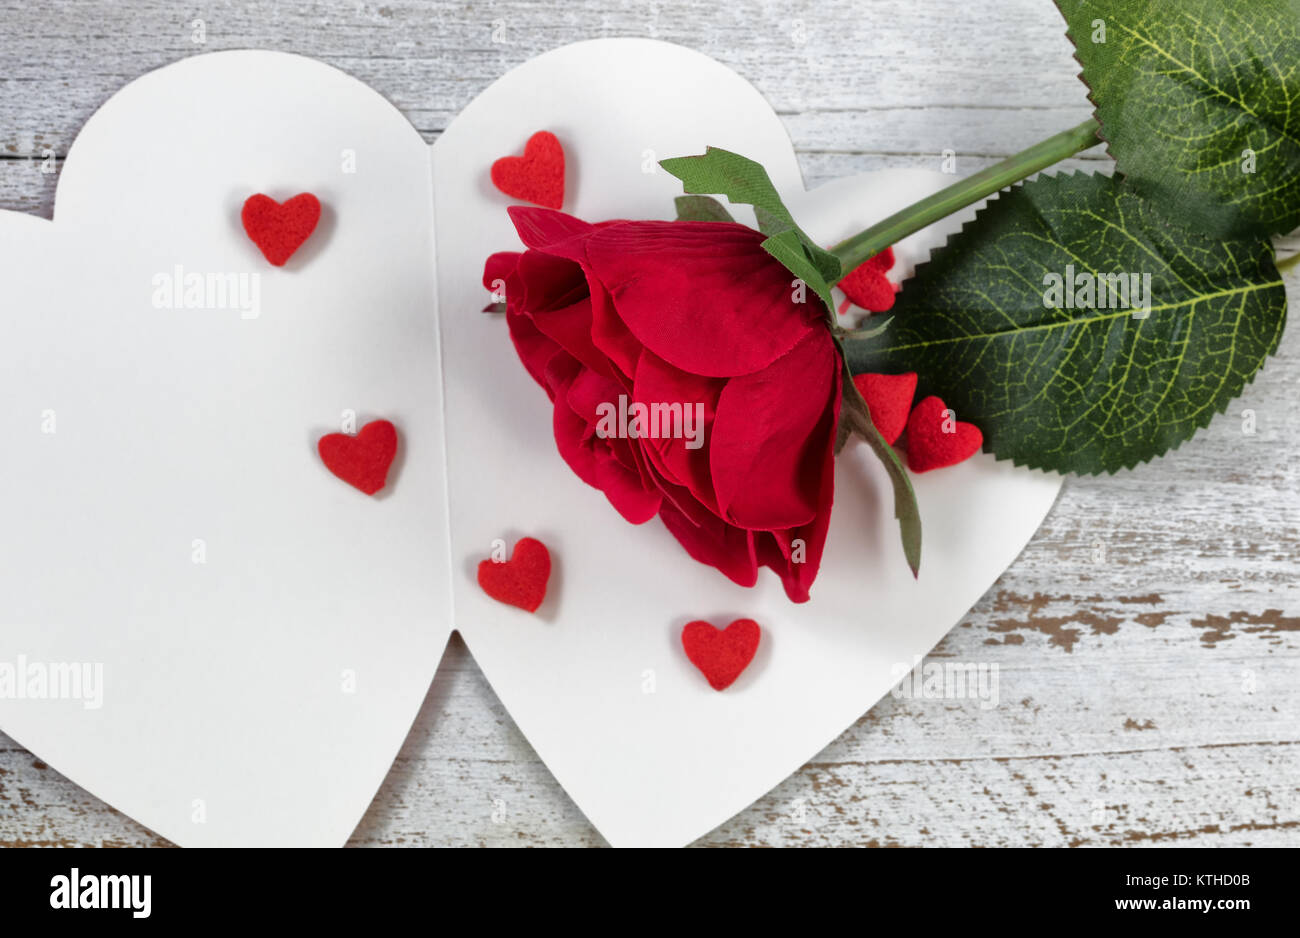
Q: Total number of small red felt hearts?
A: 8